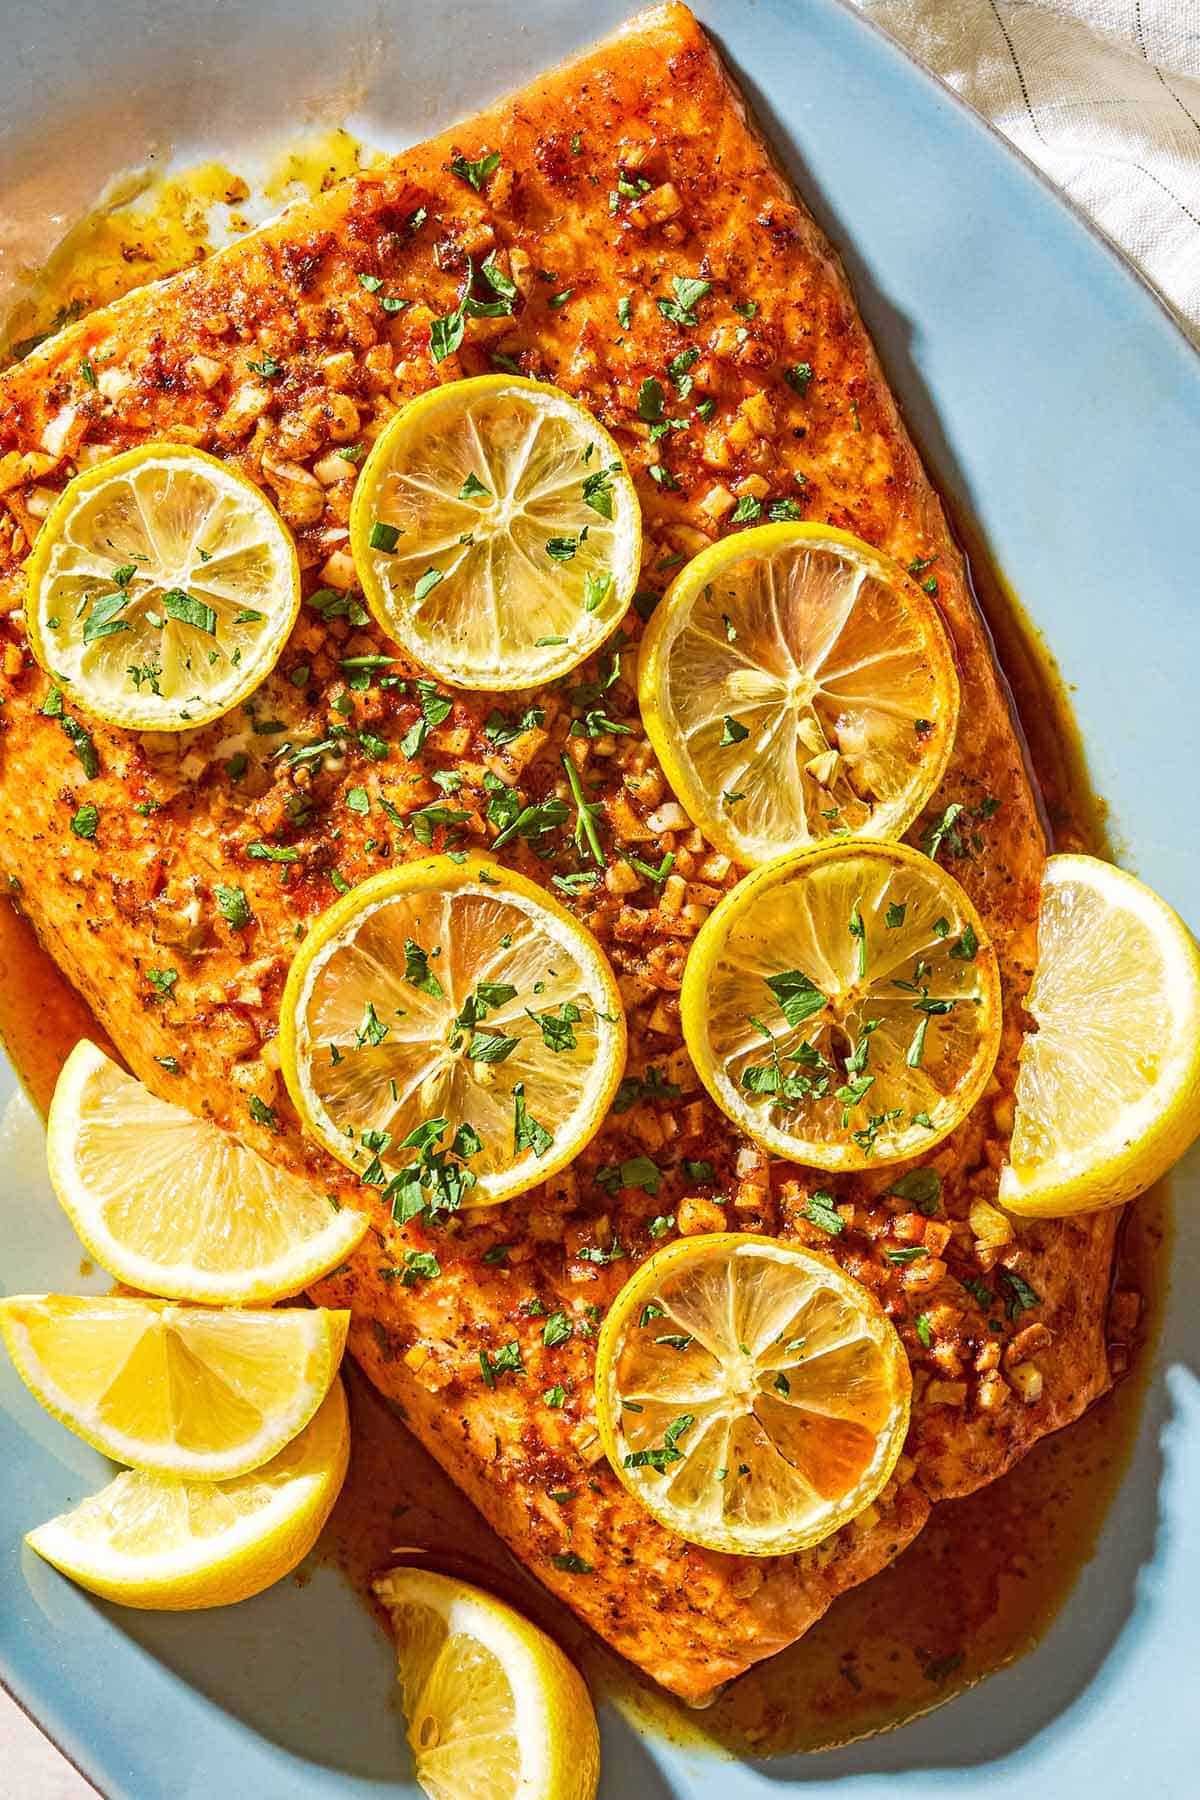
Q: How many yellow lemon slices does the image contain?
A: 11